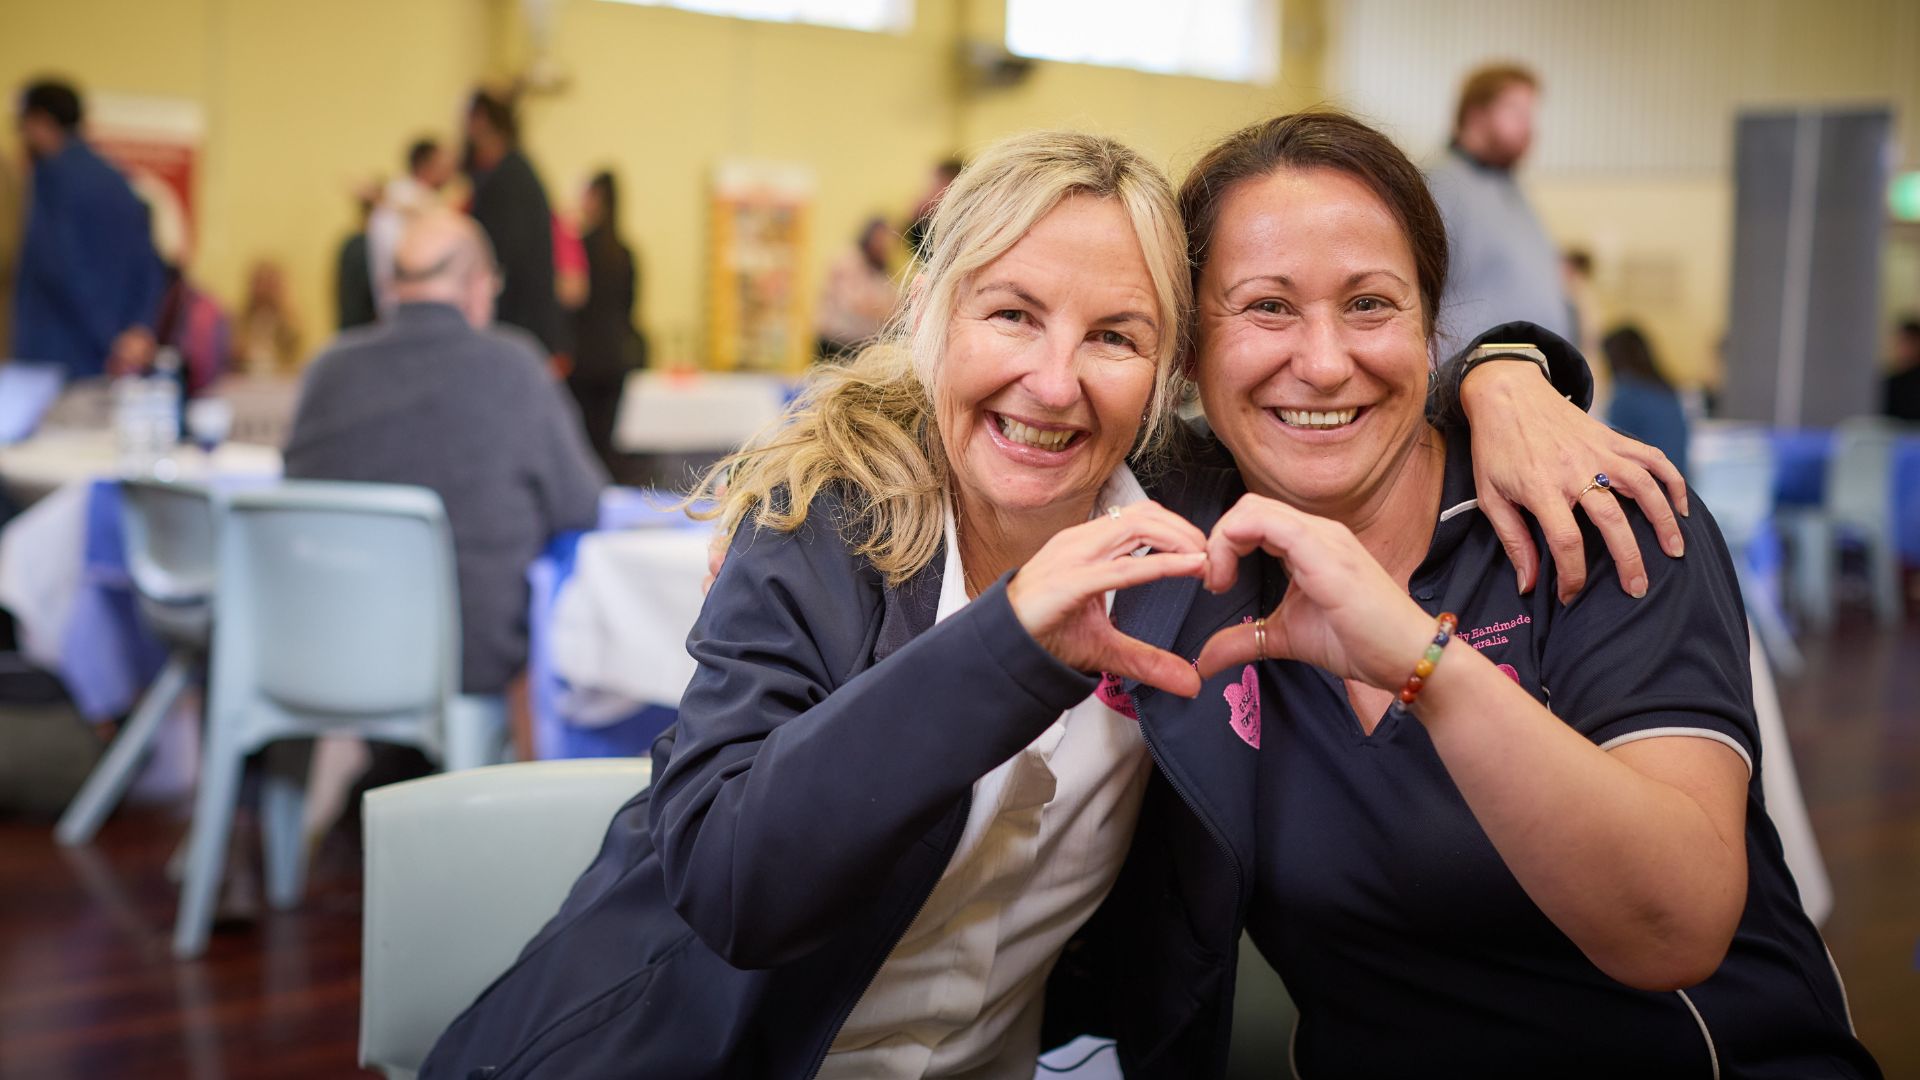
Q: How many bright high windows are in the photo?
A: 2